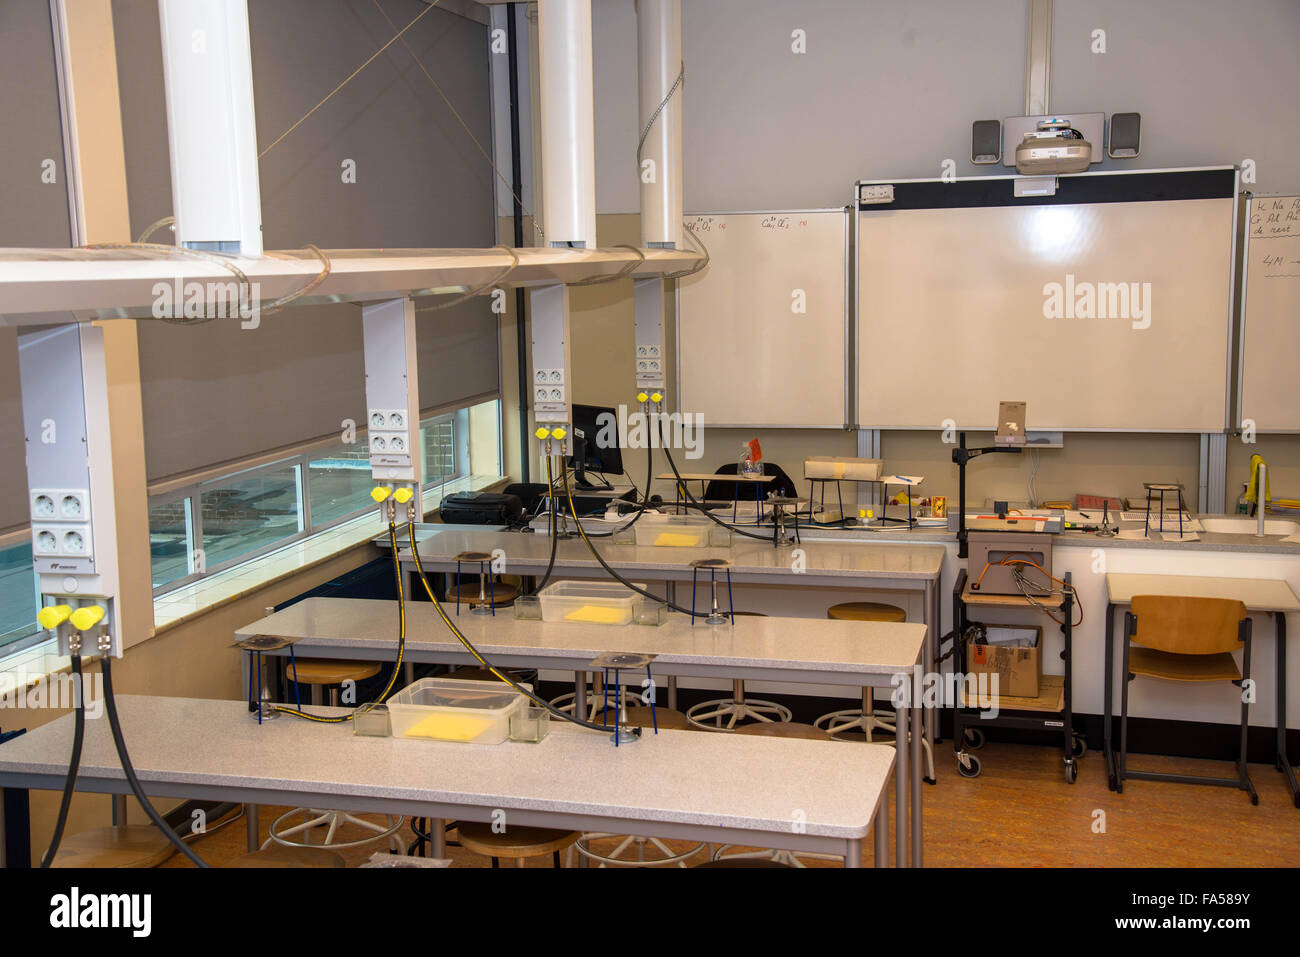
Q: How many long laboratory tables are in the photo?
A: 3